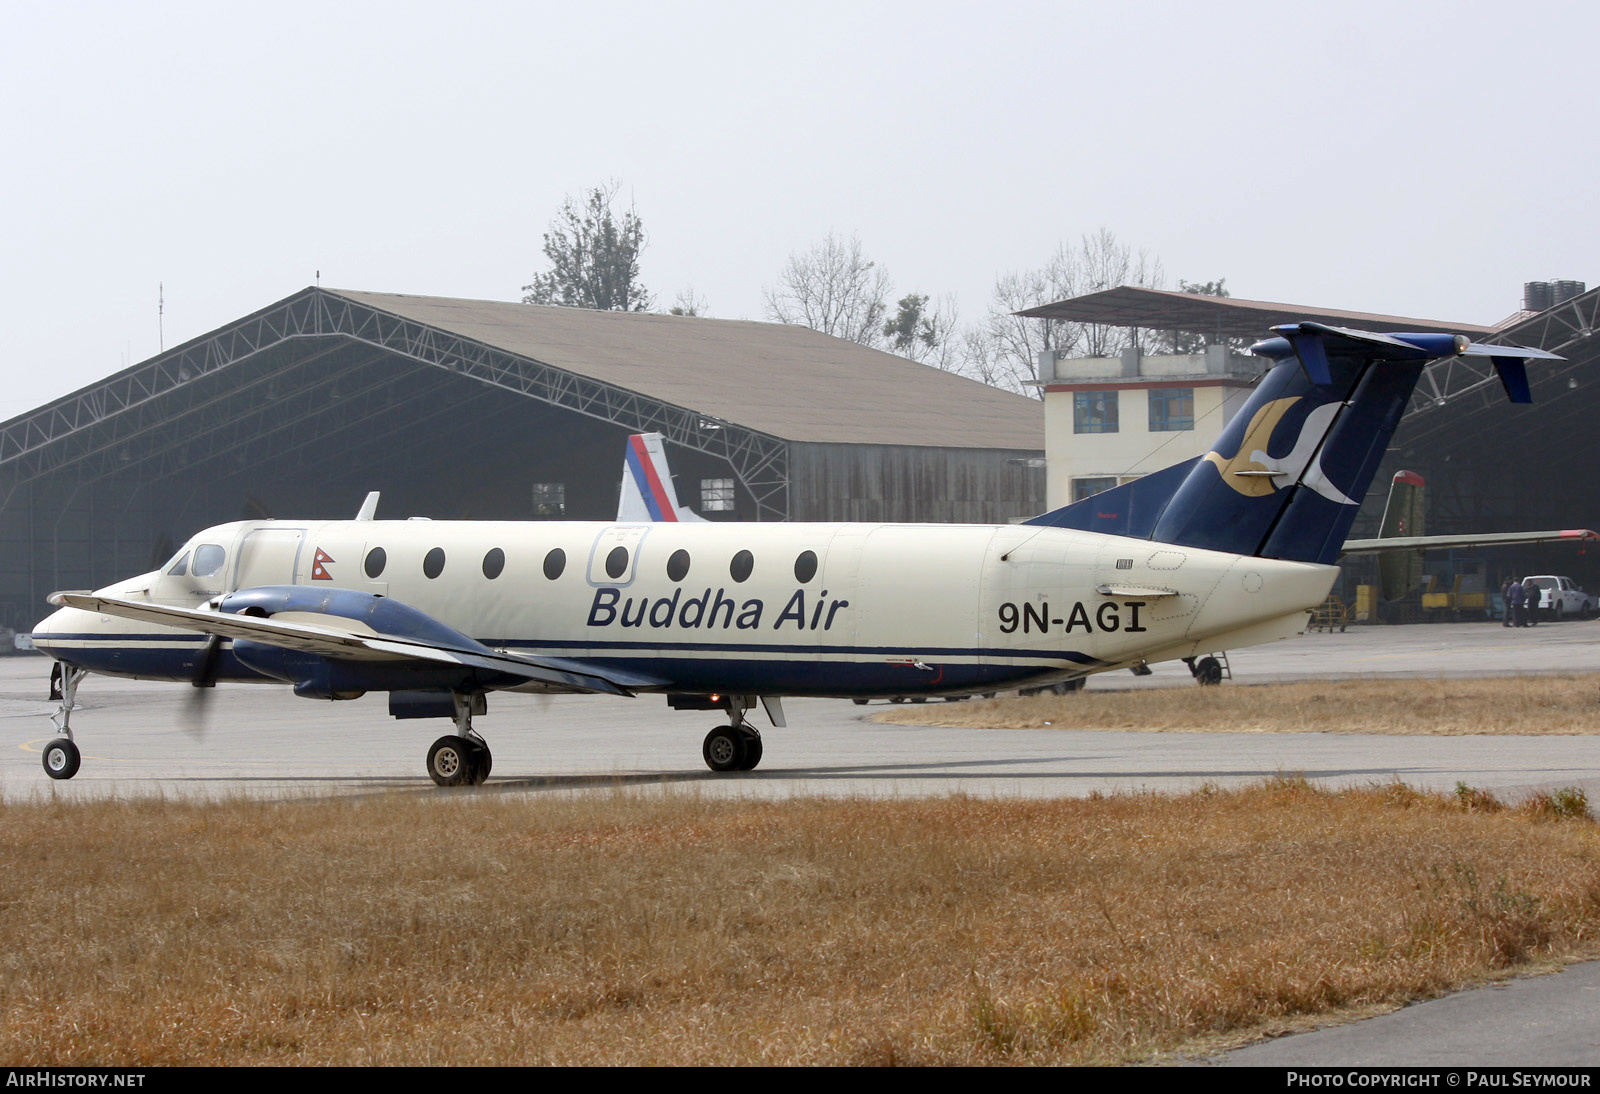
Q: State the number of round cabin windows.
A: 8